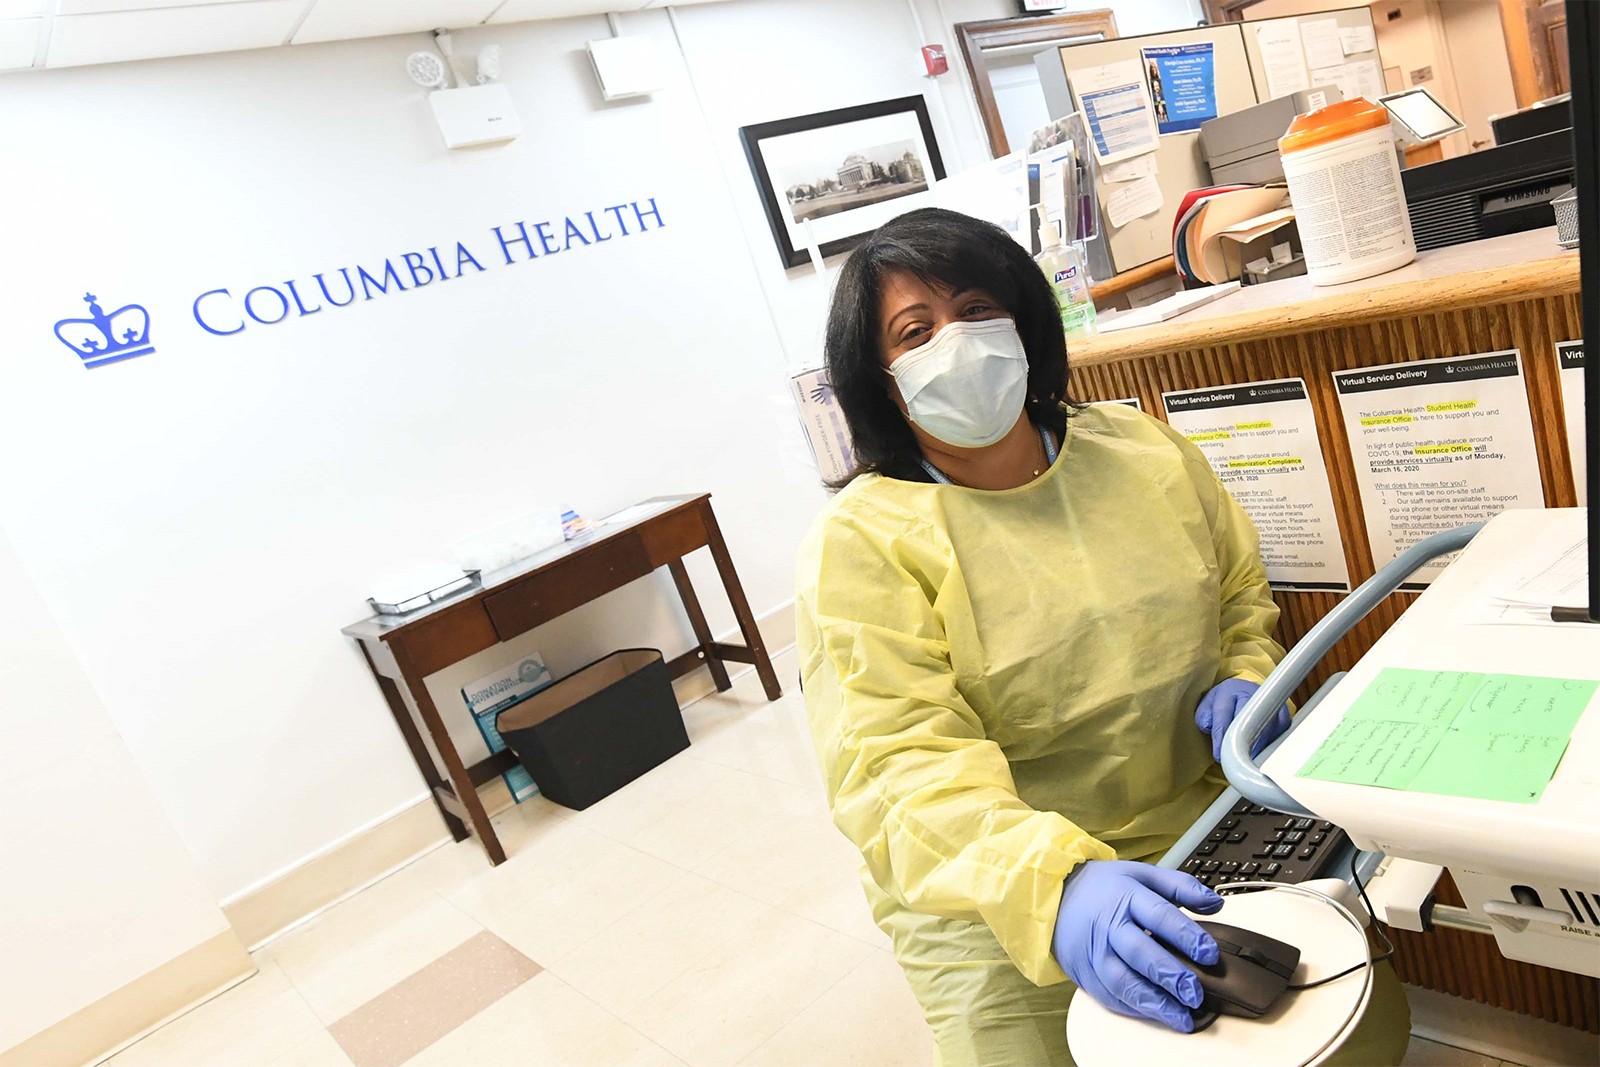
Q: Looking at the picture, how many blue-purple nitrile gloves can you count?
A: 2